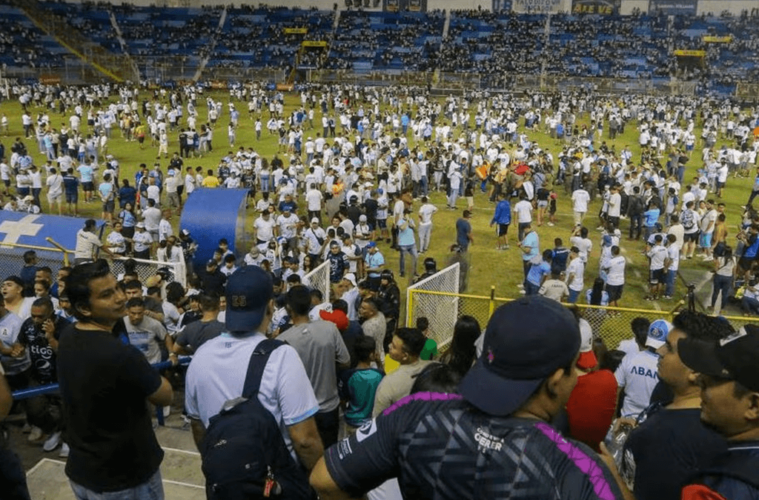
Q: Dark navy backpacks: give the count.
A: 1